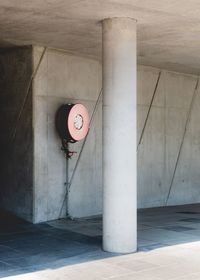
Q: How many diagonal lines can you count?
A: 4